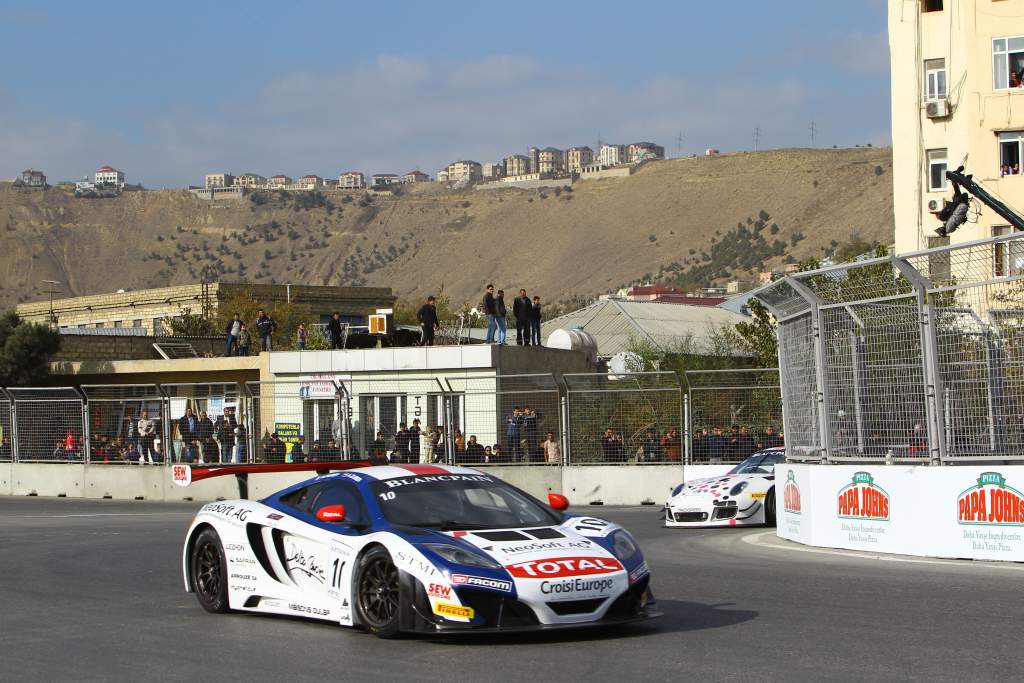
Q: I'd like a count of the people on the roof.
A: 10